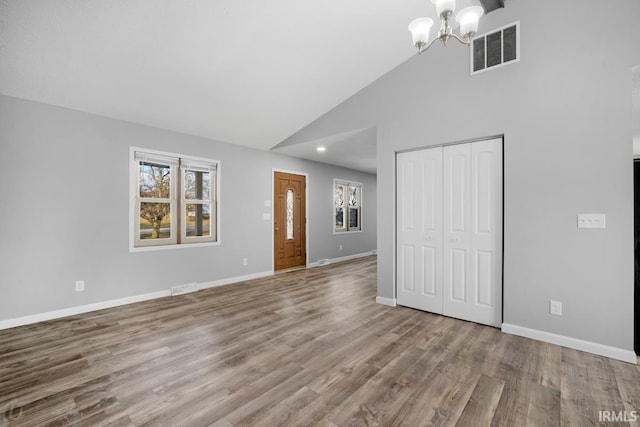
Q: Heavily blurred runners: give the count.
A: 0